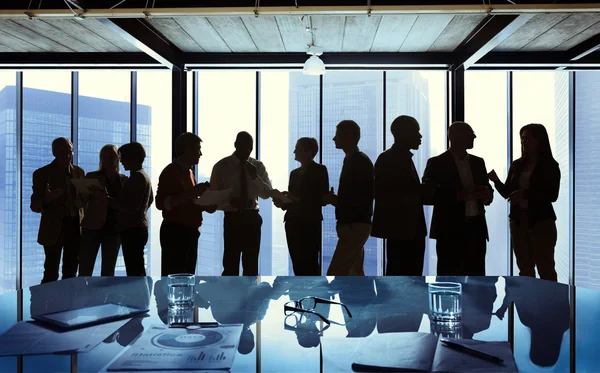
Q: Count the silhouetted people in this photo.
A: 10